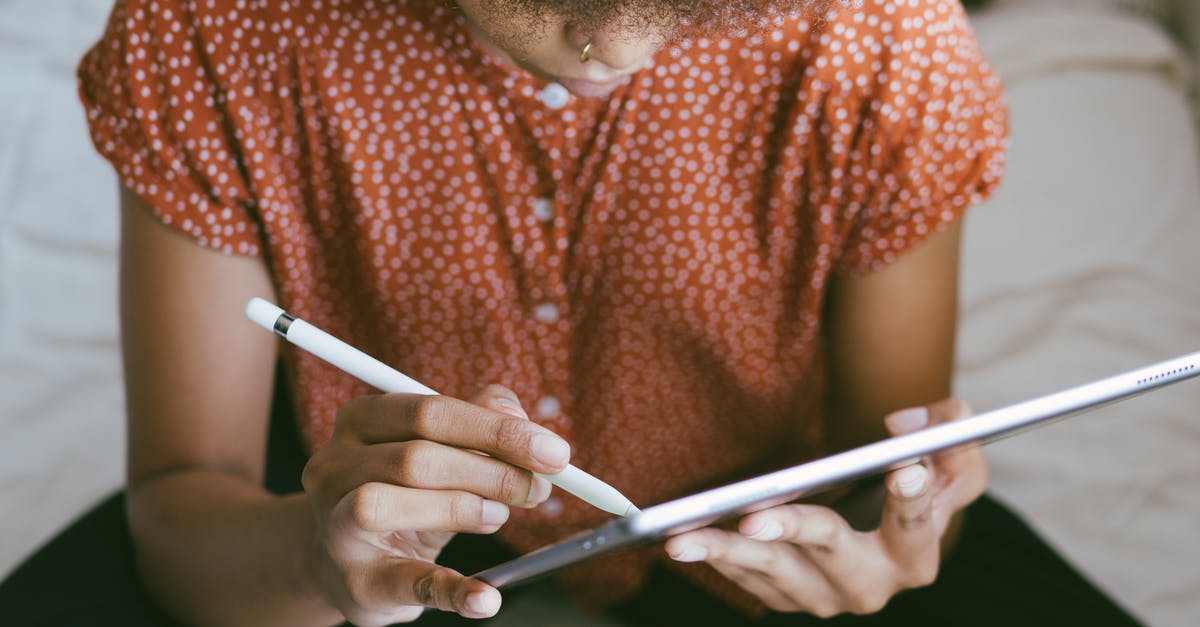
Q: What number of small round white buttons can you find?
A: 5